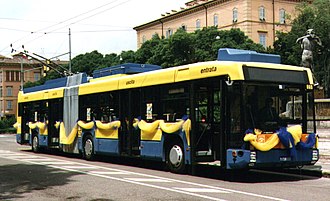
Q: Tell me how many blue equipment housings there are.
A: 3